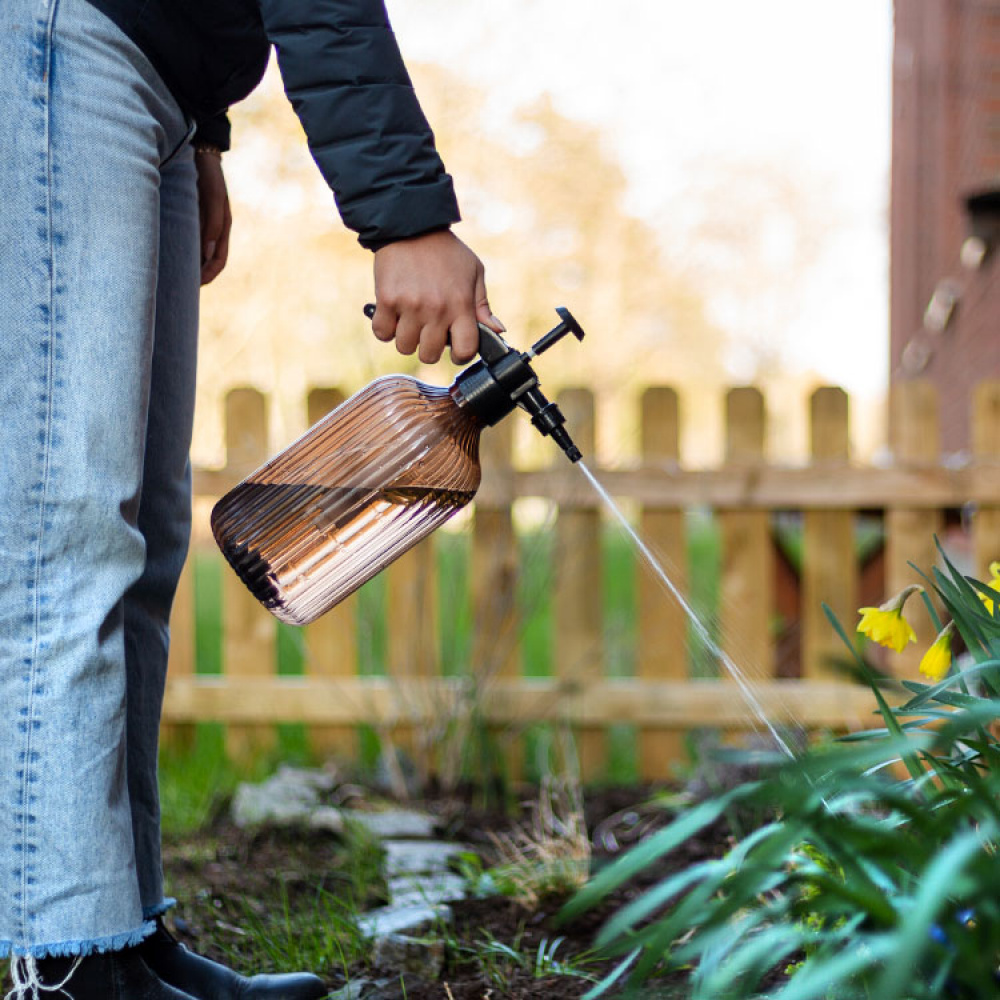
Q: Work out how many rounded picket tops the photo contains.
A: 8